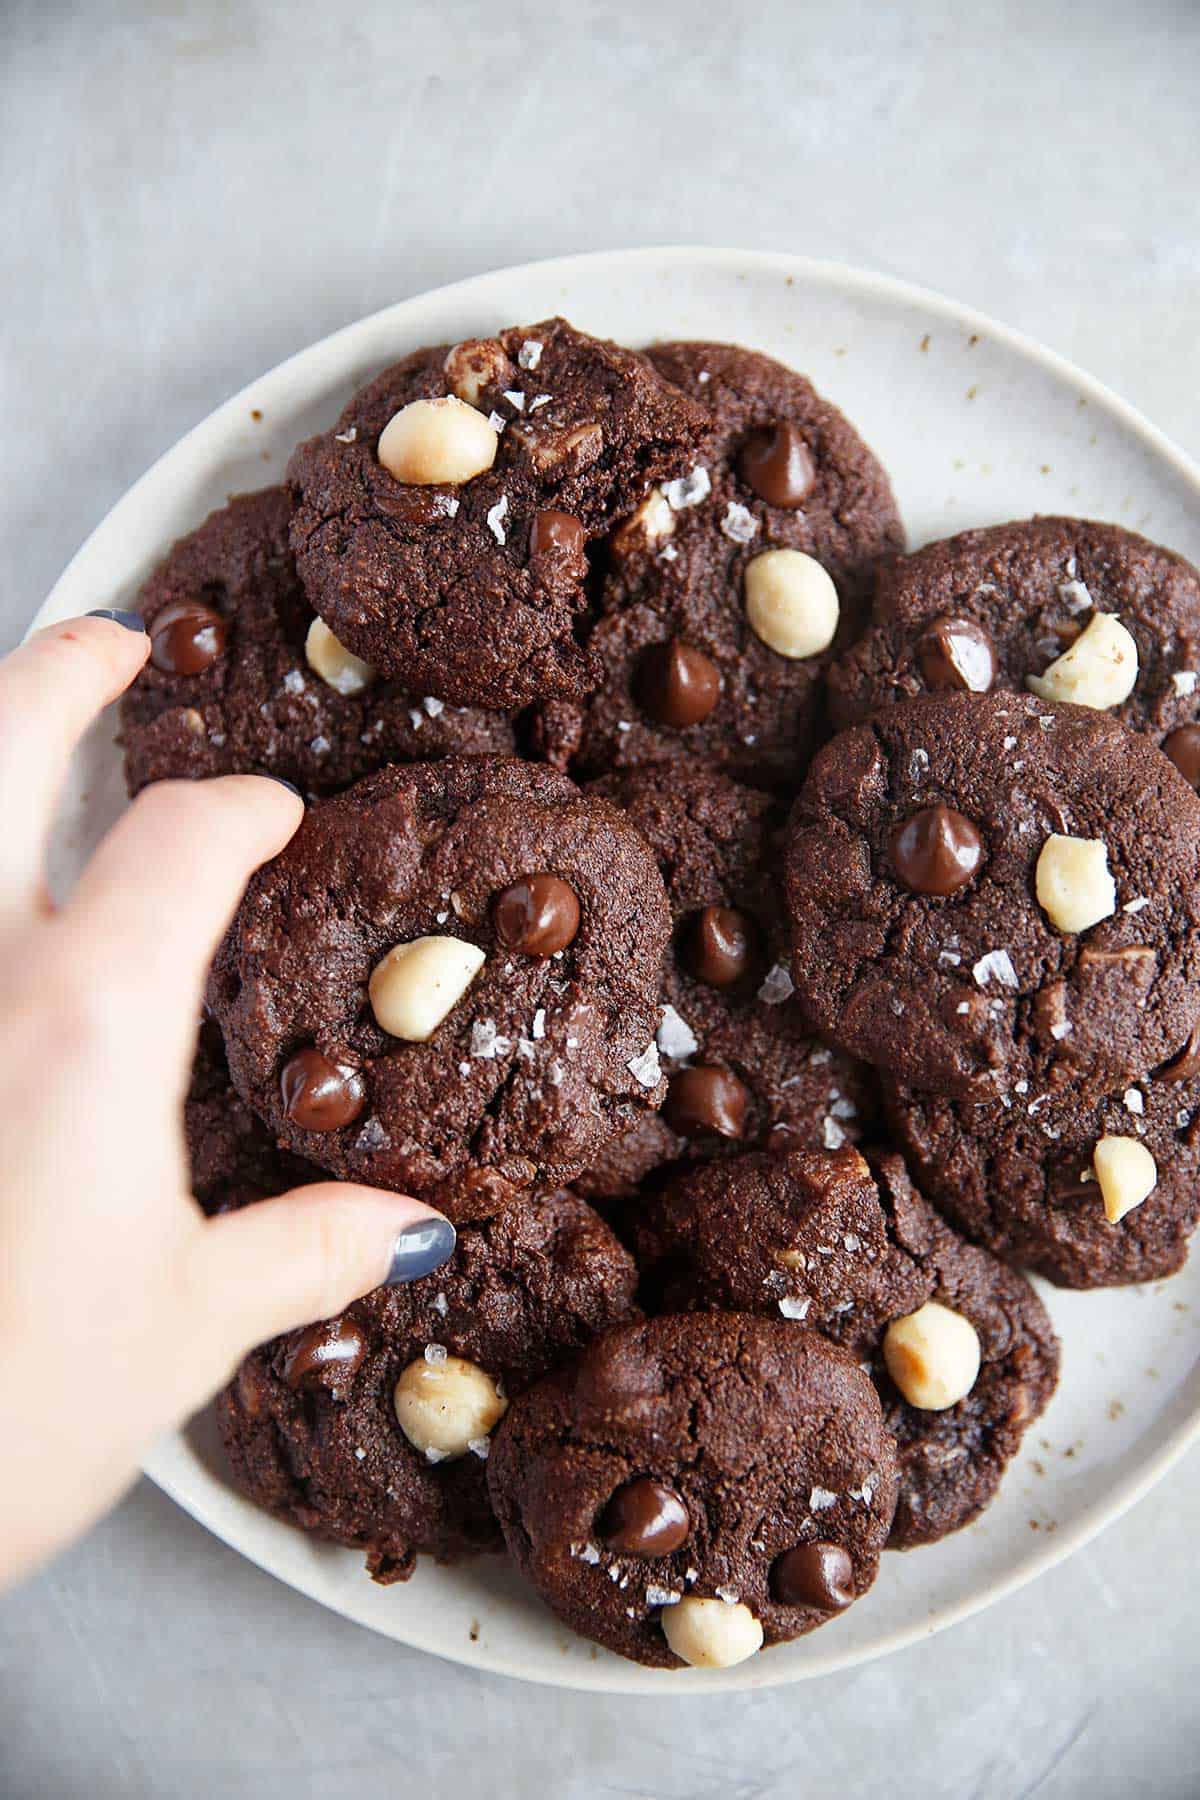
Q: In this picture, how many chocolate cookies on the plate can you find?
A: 11